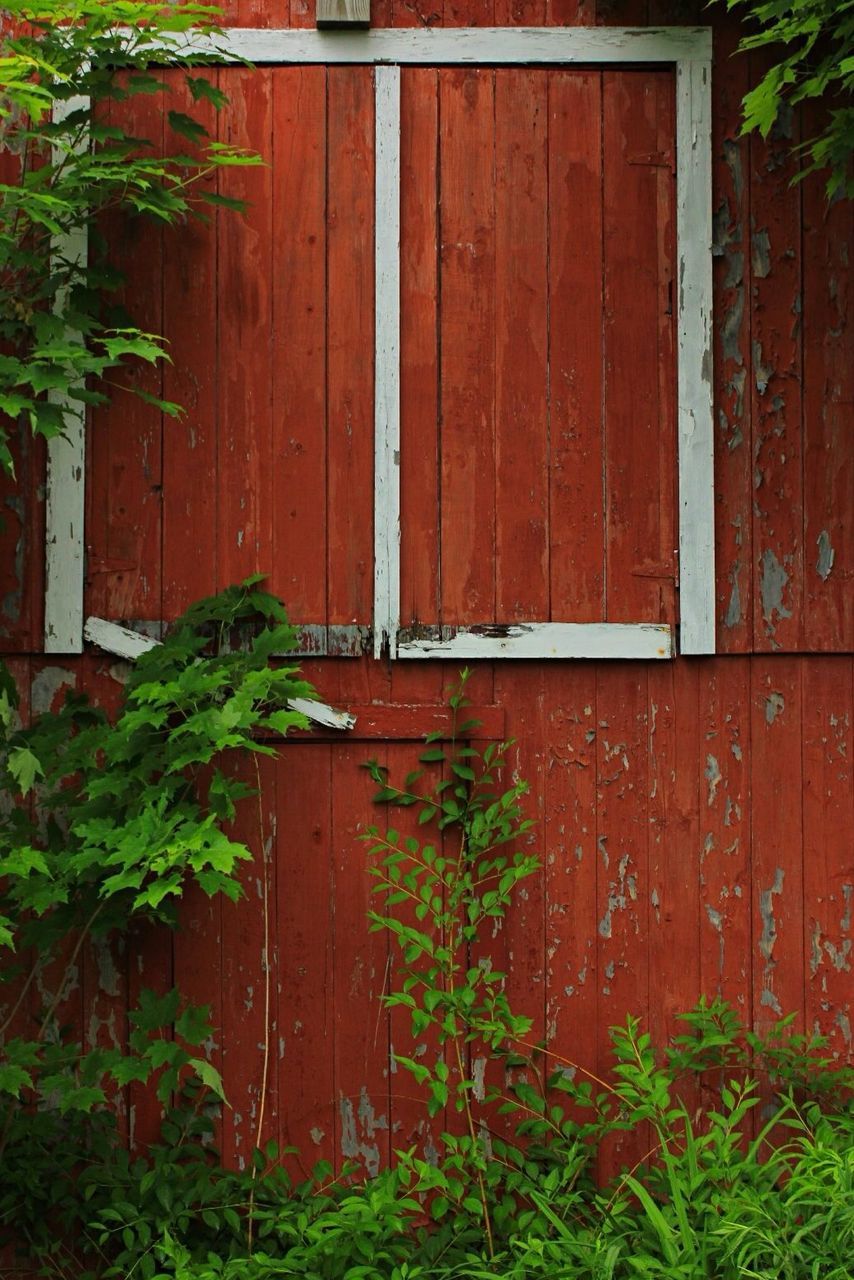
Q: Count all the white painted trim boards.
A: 6